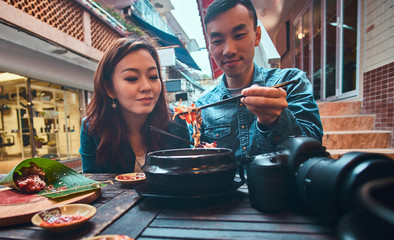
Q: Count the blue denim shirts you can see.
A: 1